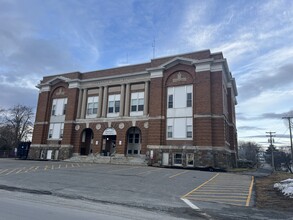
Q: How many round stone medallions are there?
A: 4